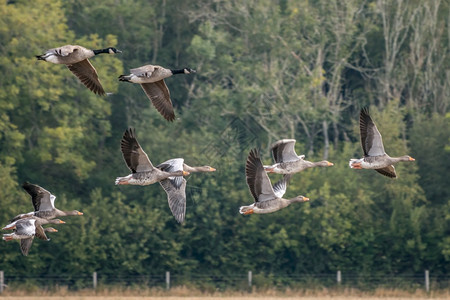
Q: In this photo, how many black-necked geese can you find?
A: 2